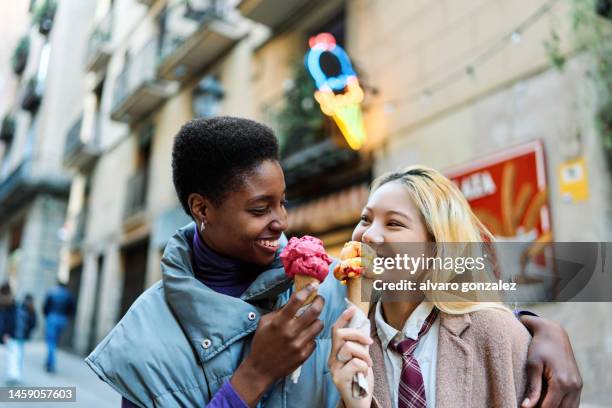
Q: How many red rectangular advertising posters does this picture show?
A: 1